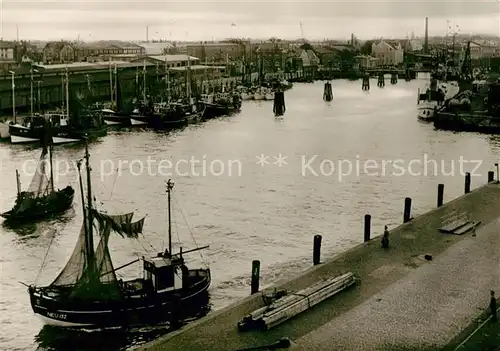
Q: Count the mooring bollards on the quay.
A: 7